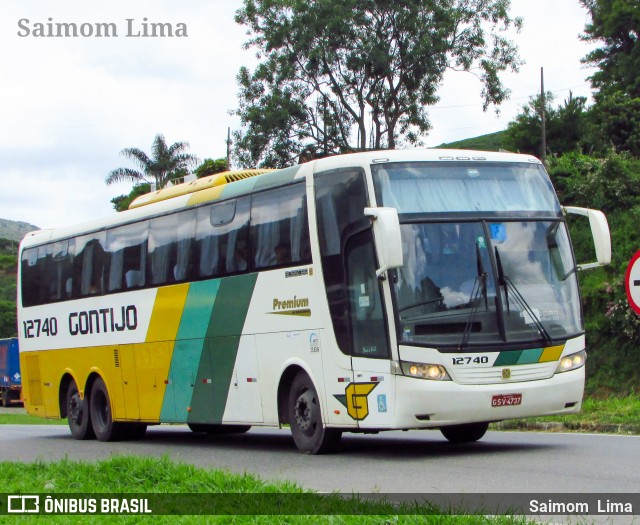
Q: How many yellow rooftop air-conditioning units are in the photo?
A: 1